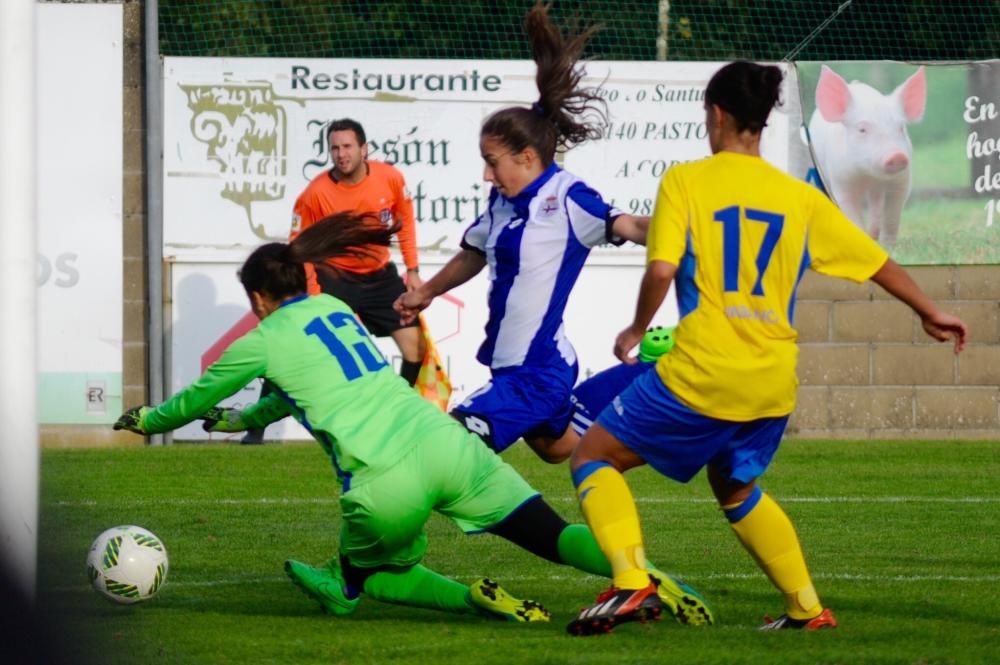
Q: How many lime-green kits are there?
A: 1